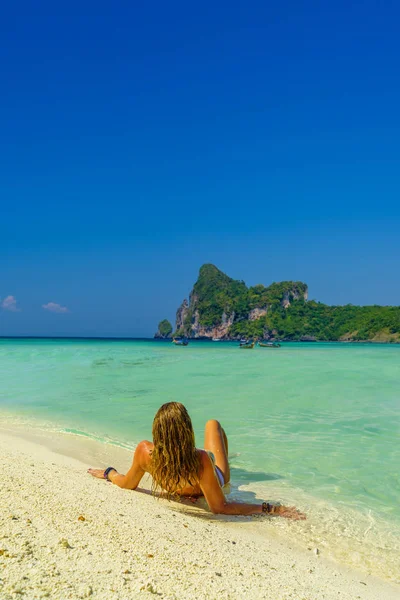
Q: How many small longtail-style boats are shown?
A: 3